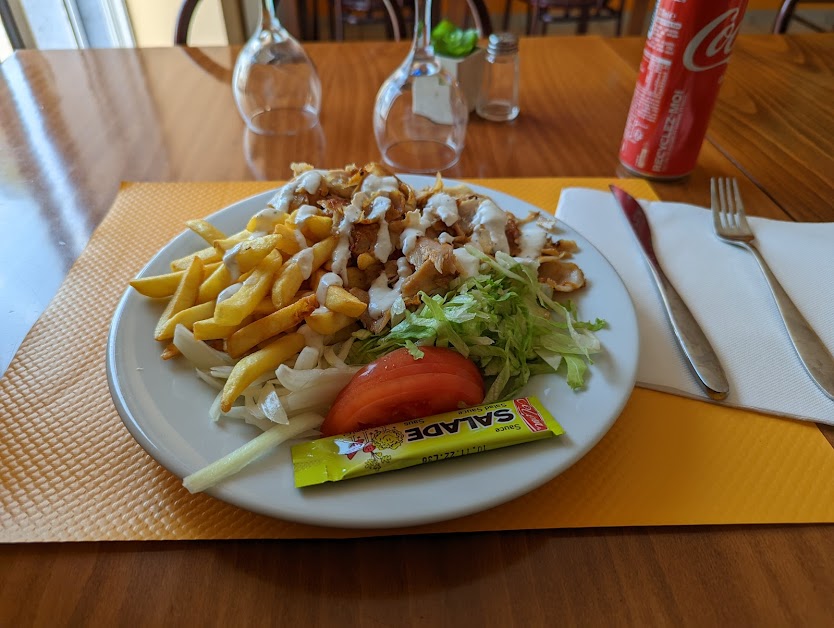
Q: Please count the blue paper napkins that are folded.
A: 0